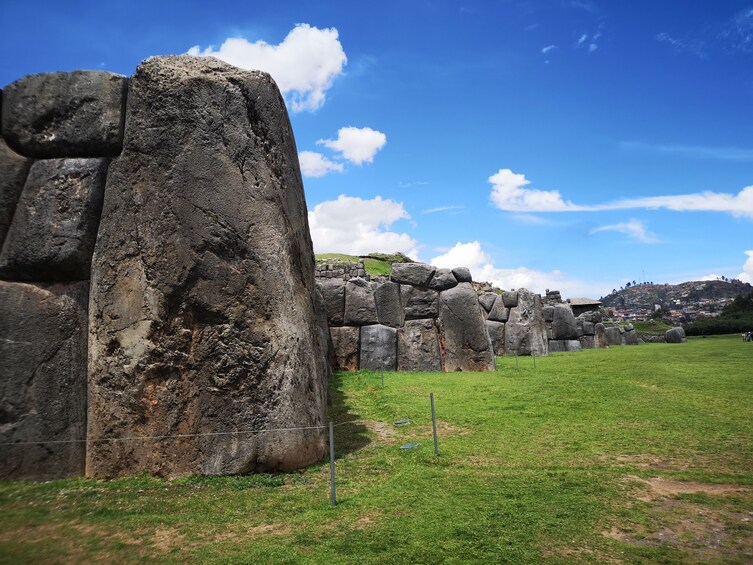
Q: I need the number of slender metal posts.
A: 5